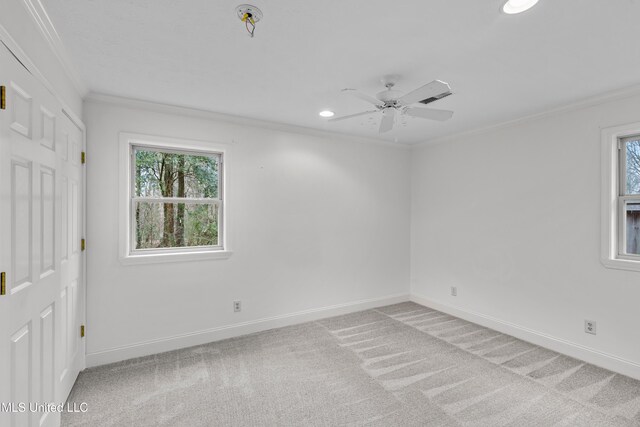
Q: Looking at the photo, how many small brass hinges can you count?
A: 5